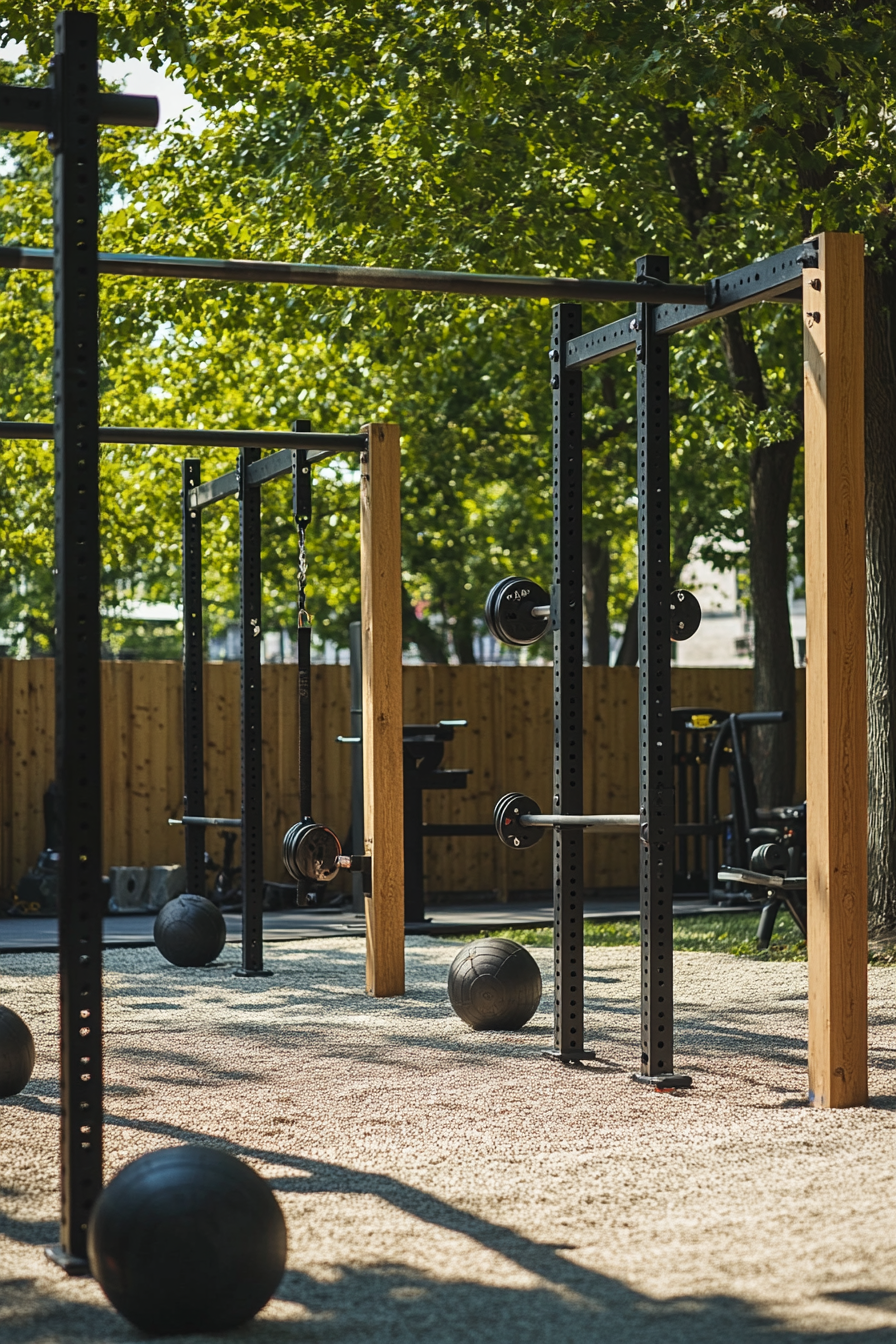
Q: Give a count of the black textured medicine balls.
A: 4